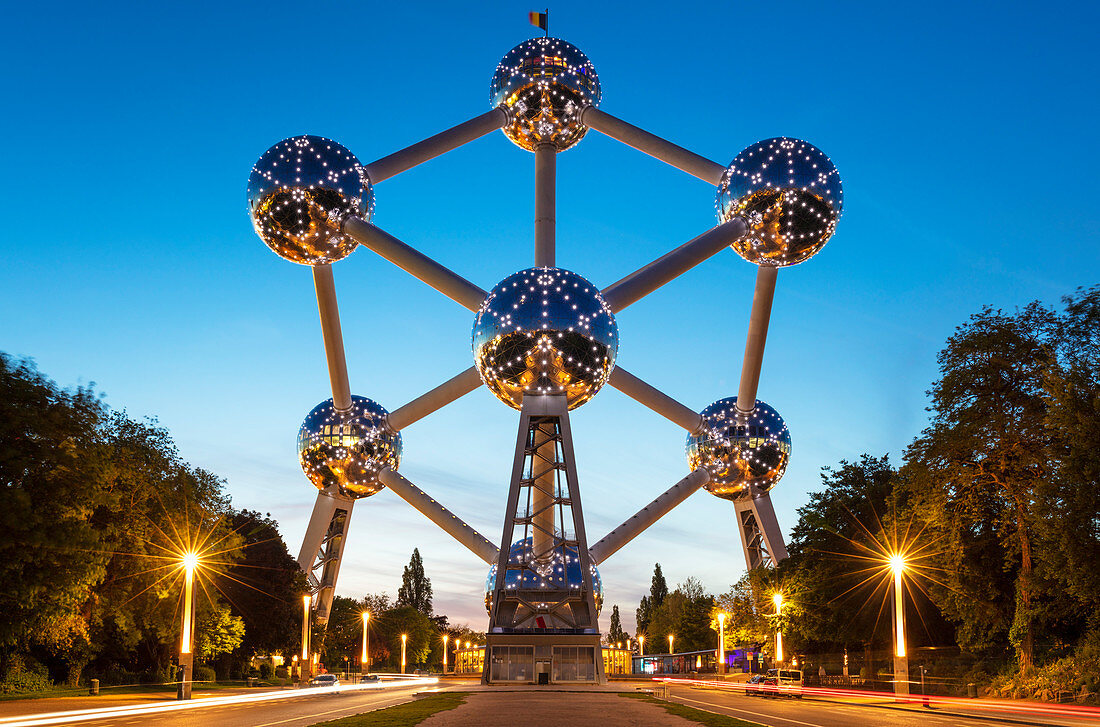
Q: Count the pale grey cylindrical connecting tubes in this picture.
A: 12